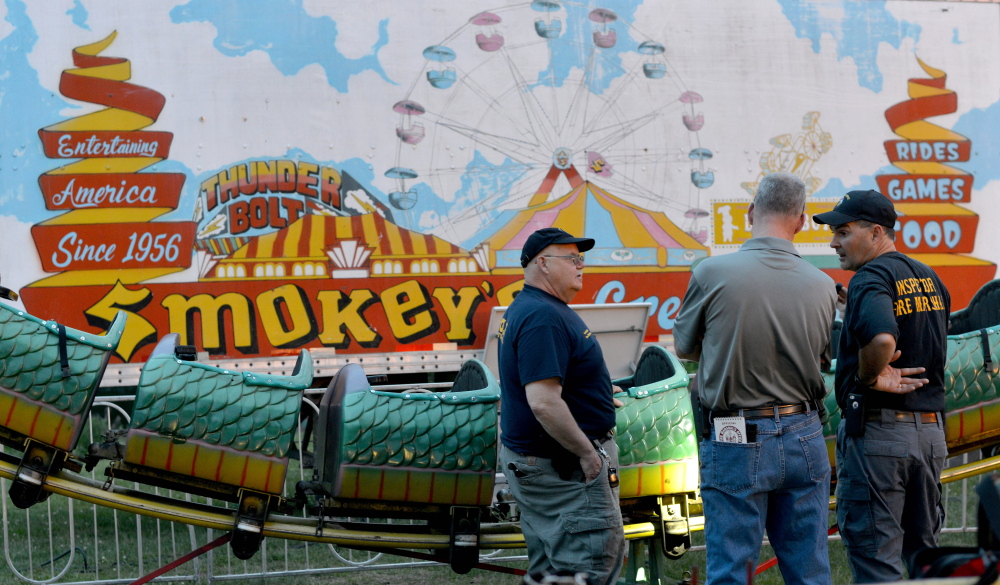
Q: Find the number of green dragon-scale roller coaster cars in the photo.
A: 6